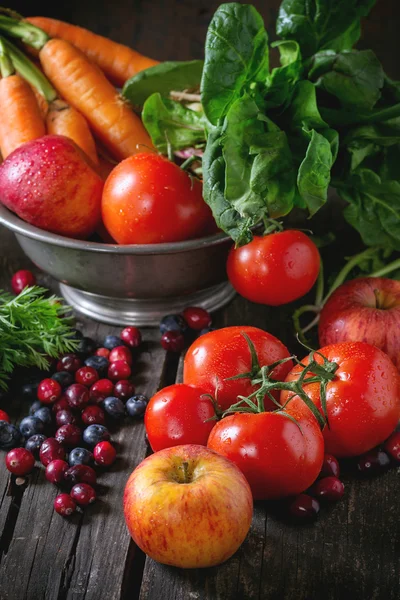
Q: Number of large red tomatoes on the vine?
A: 4